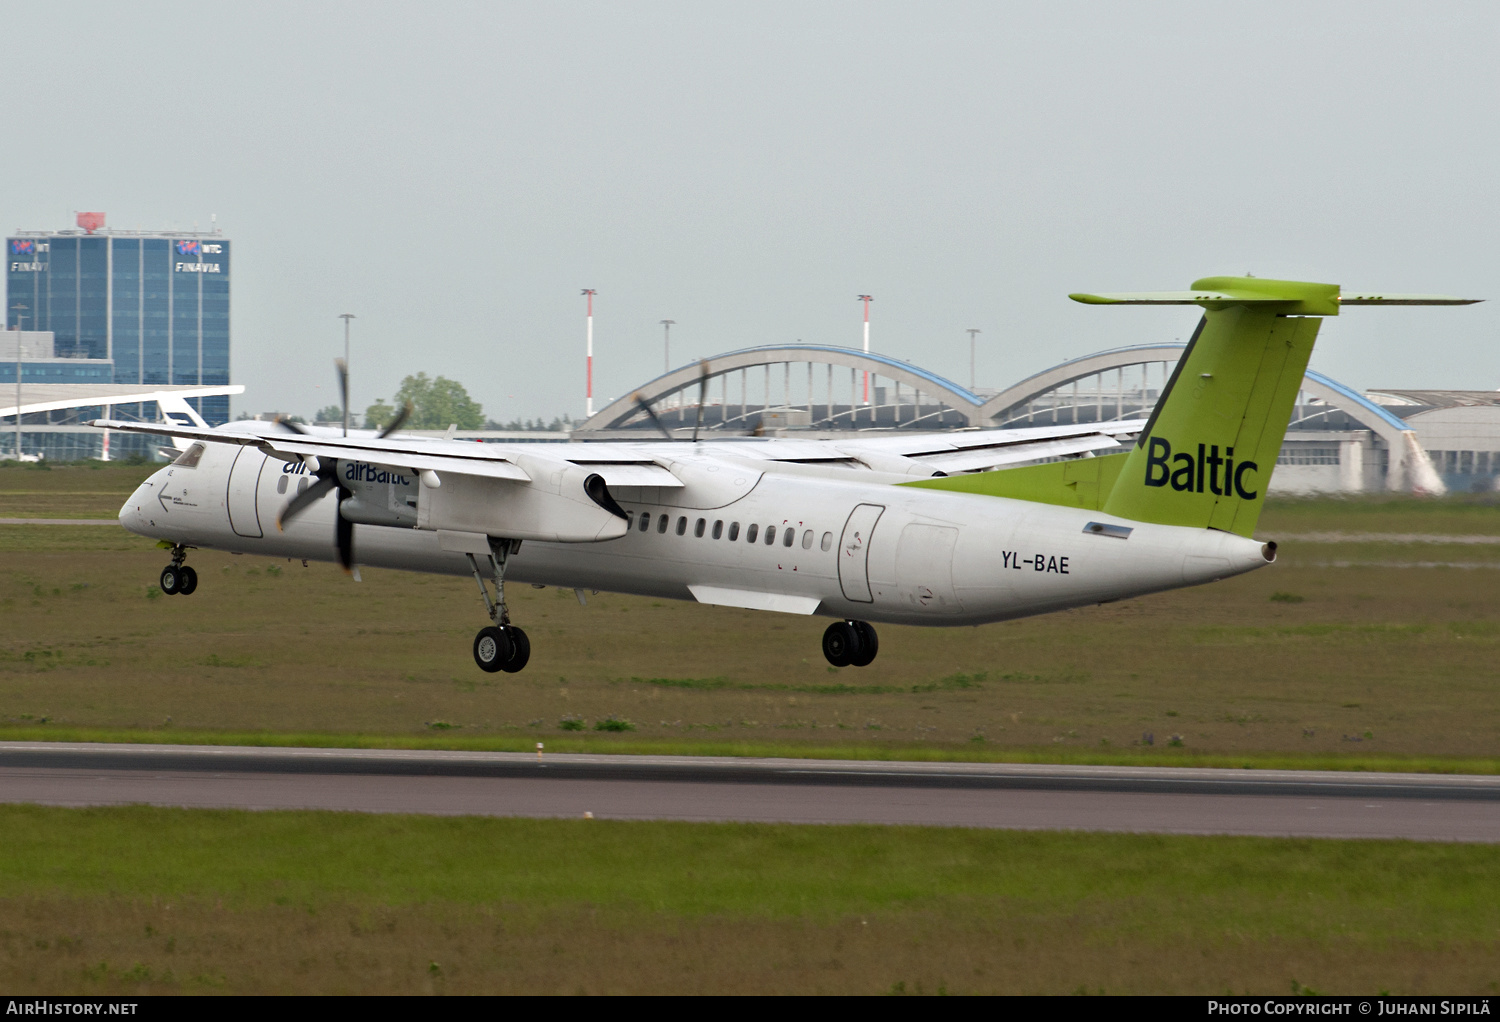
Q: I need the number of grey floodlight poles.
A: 4